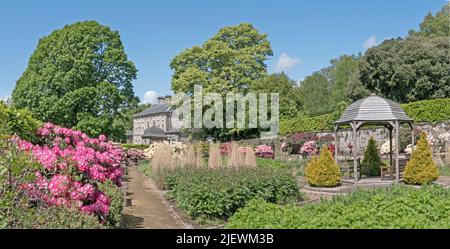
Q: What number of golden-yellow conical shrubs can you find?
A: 2